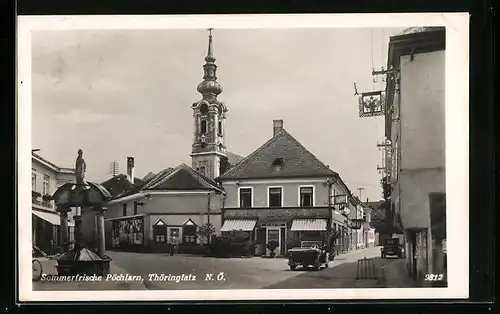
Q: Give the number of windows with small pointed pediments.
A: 2